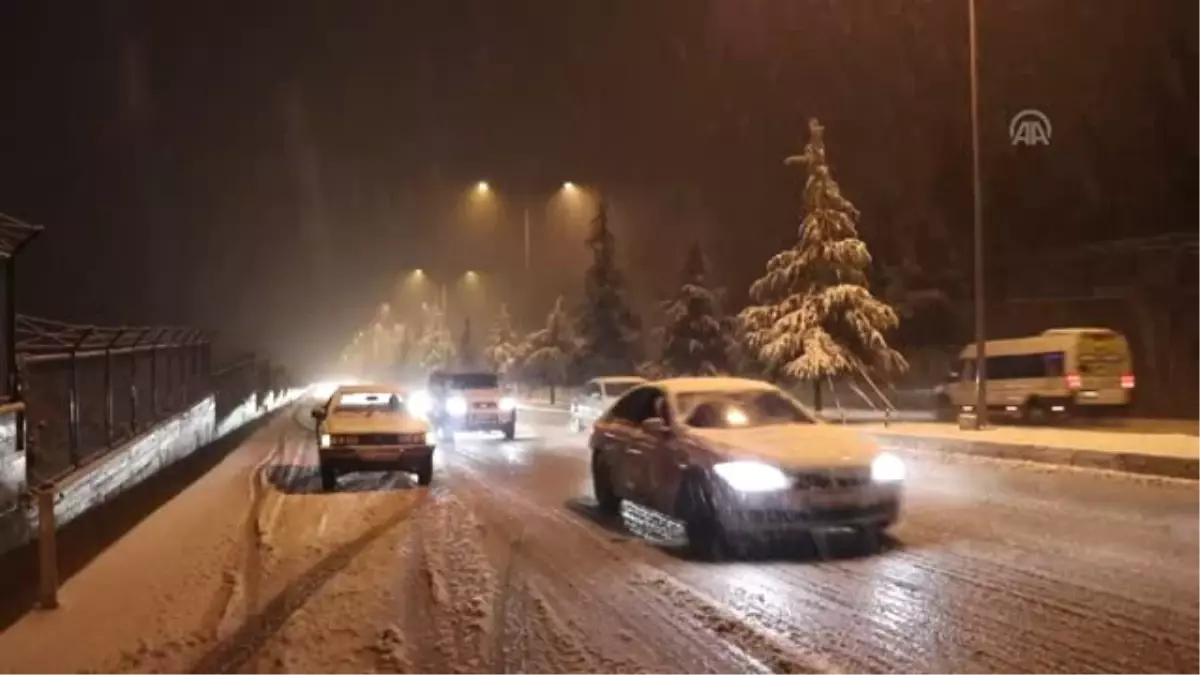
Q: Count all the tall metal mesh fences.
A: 1